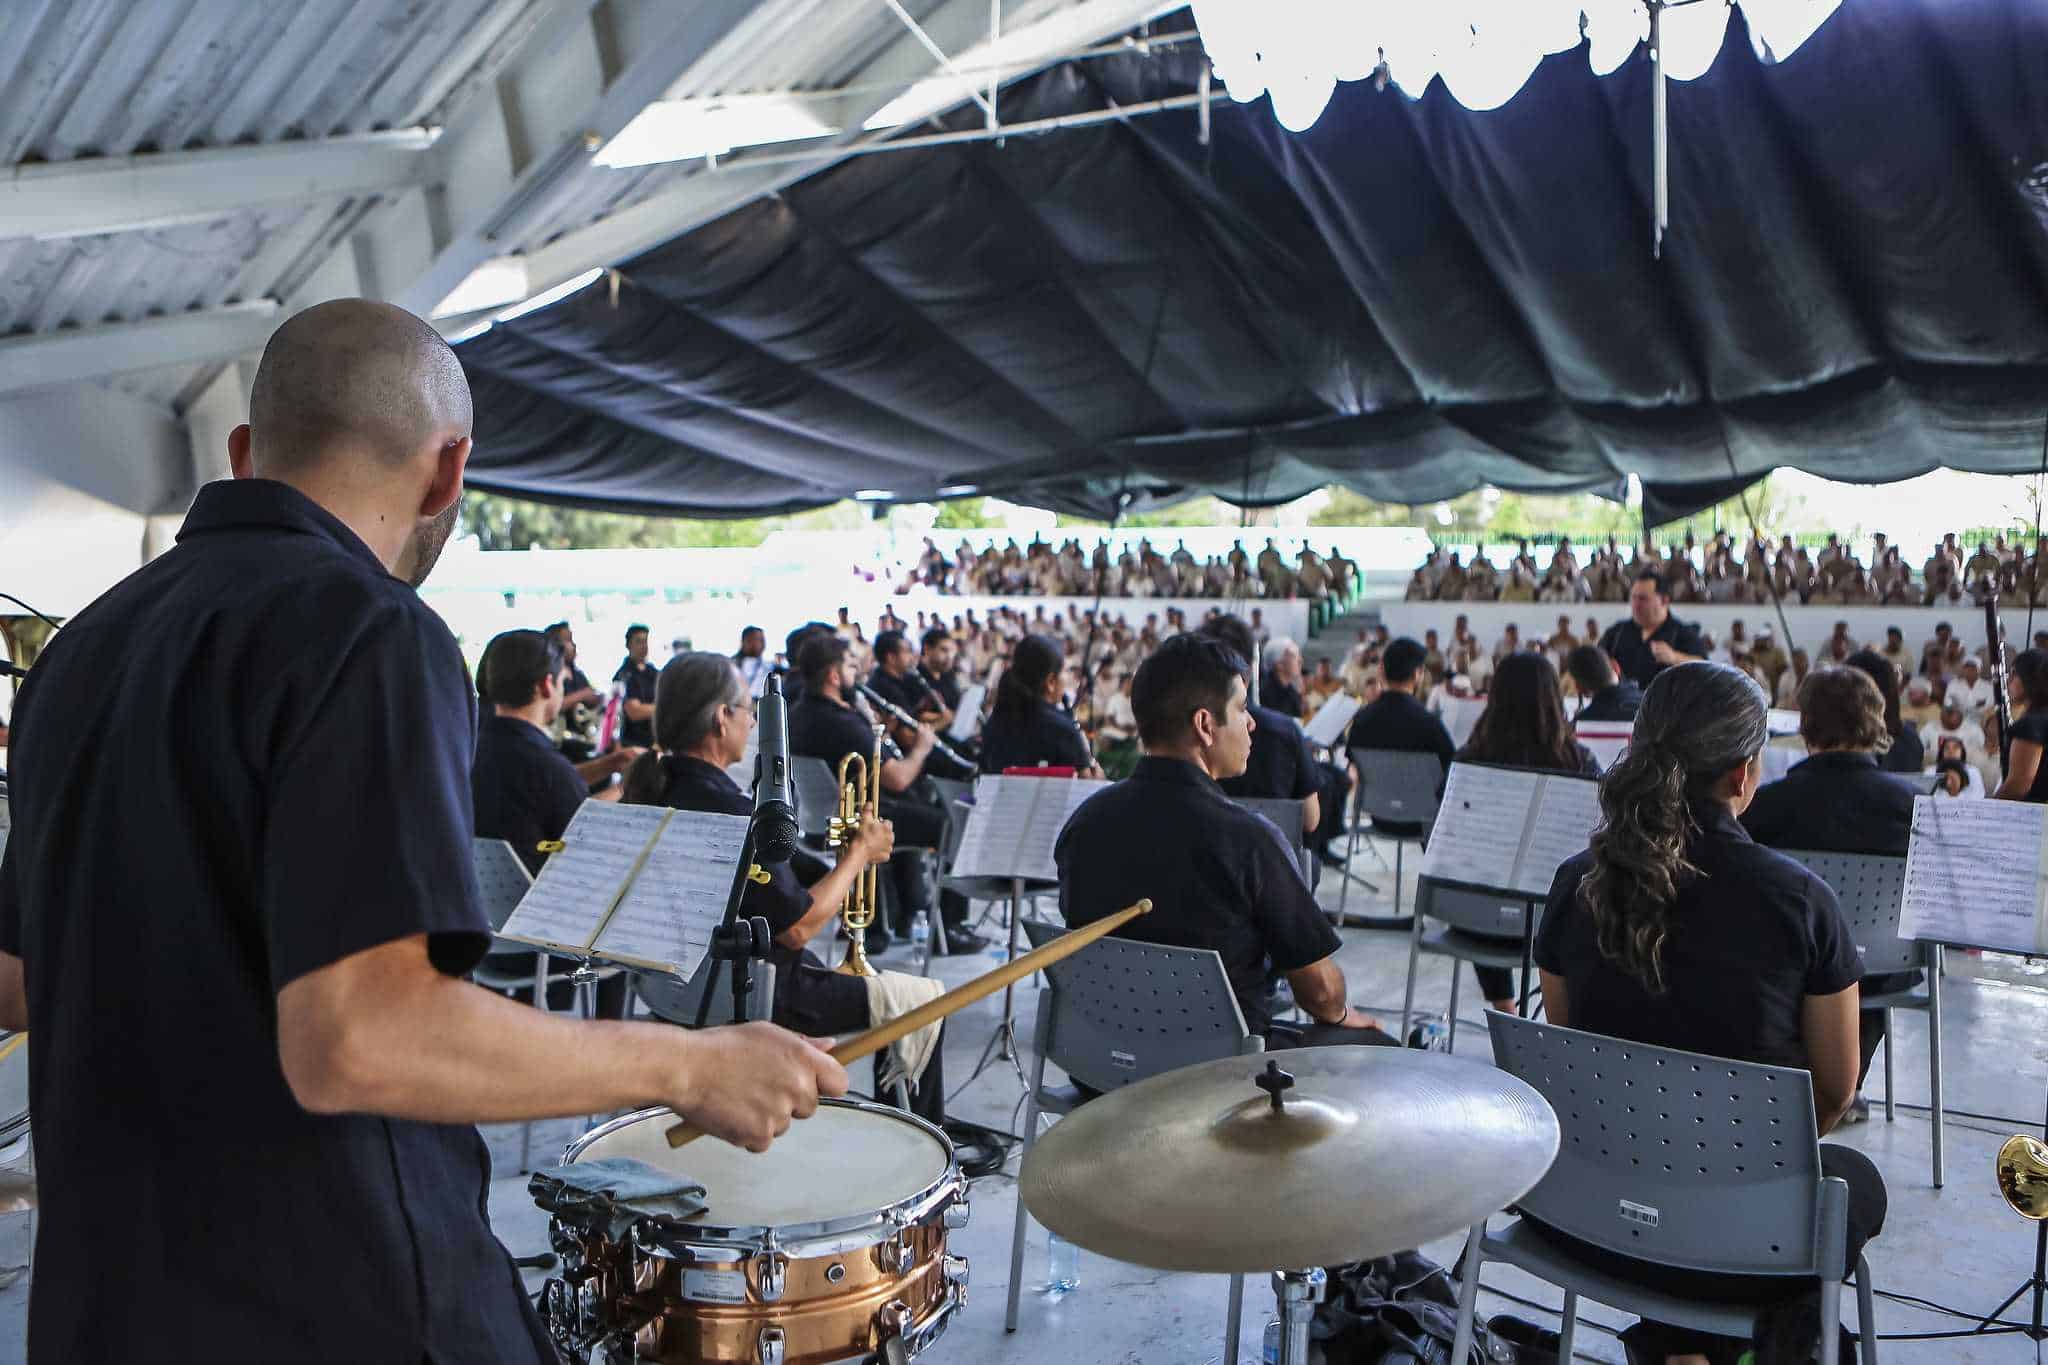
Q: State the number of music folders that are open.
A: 4